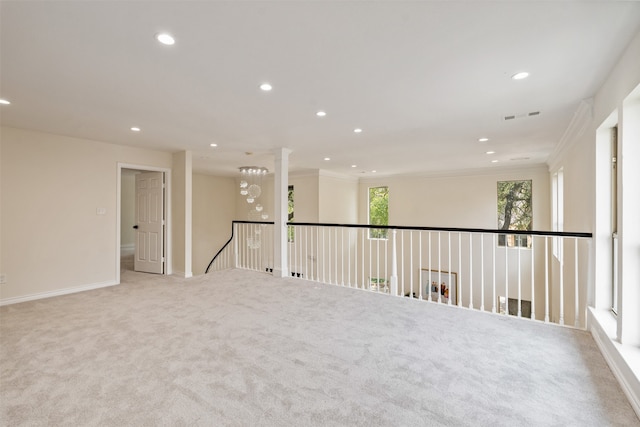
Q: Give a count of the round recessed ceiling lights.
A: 14